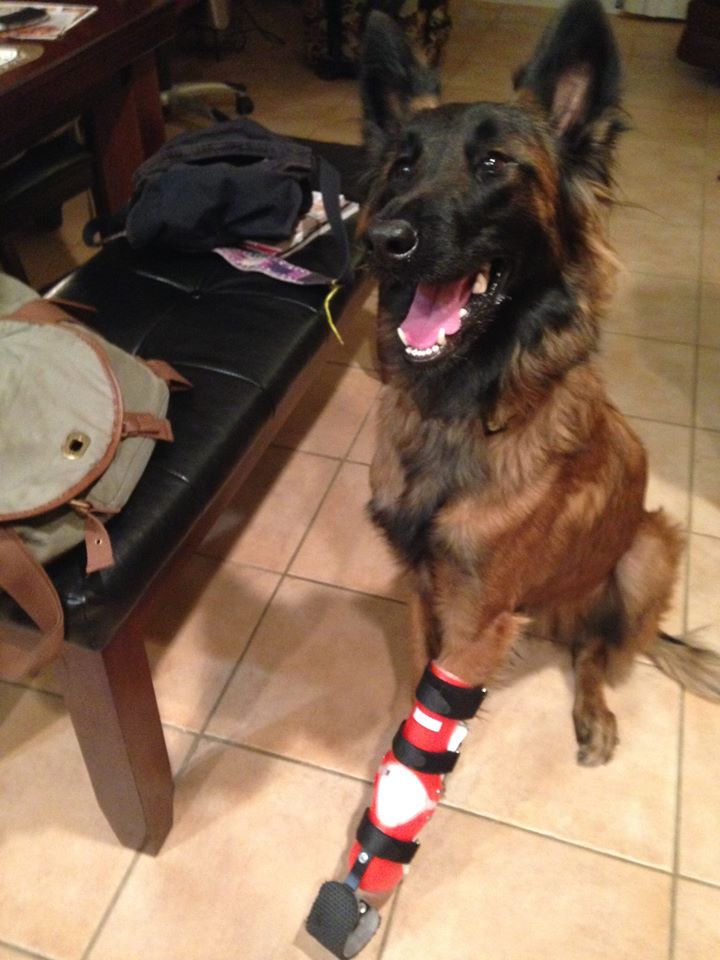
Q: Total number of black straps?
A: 3